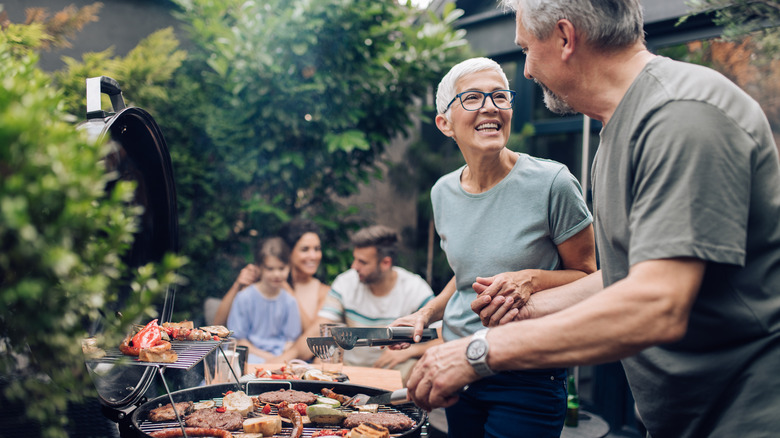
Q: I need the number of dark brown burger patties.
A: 3